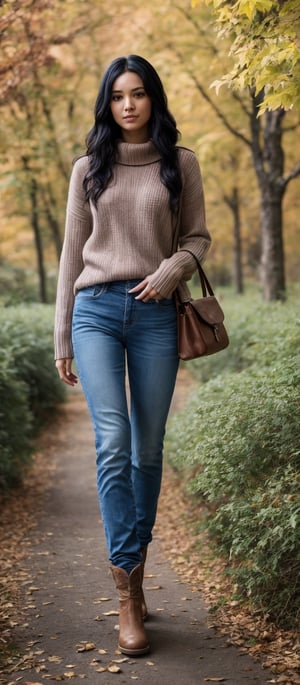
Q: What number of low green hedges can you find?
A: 2